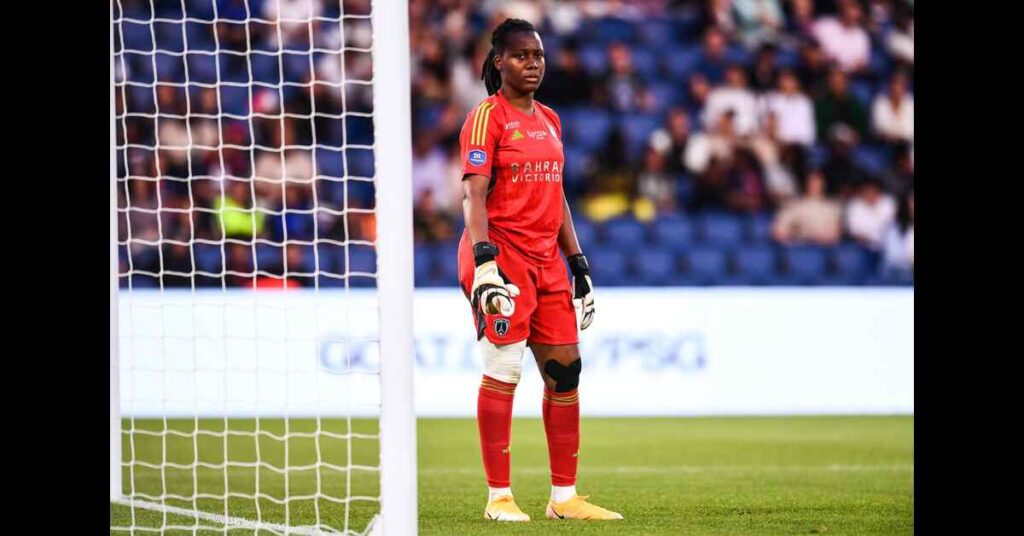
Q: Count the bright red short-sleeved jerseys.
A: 1